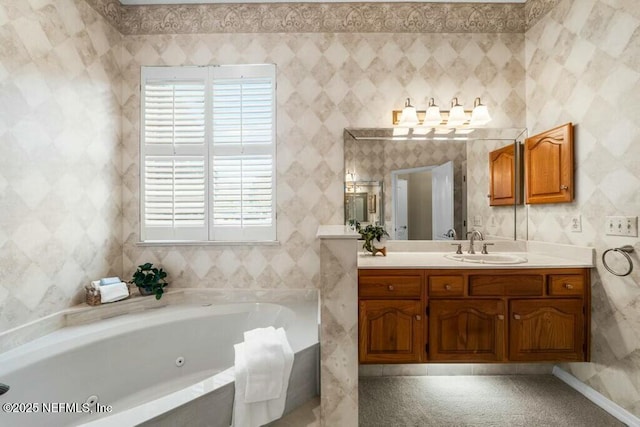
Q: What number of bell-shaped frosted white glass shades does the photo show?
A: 4